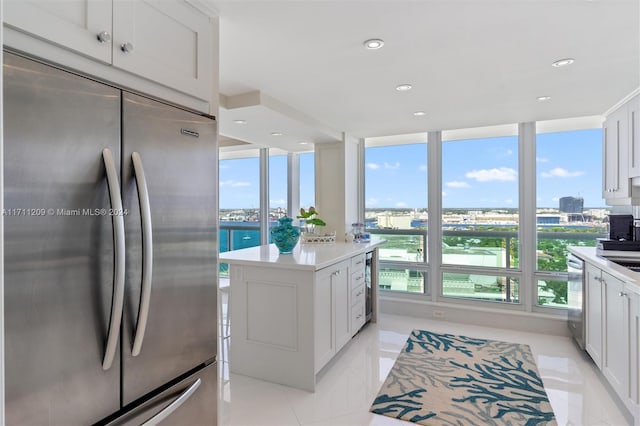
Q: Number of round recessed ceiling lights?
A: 8